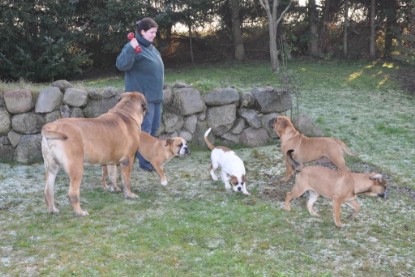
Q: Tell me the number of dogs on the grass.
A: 5